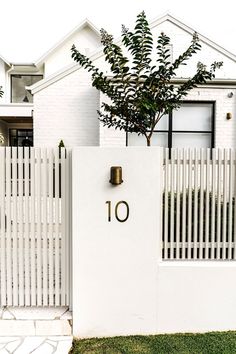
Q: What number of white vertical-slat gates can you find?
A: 1